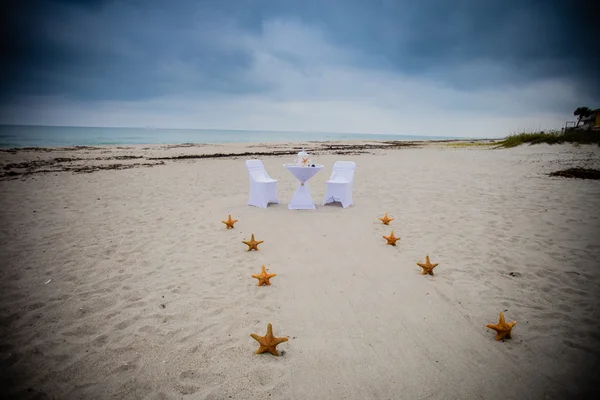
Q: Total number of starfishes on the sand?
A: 8